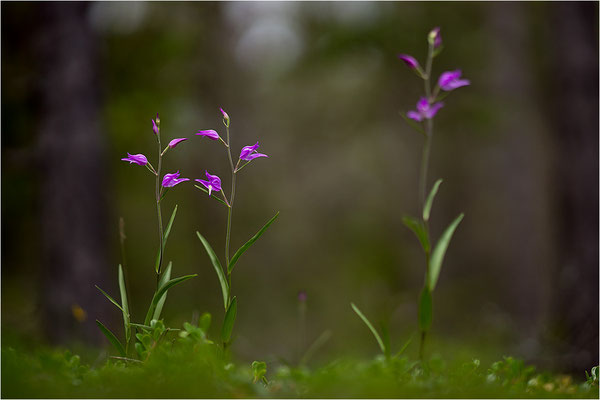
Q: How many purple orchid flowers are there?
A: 12